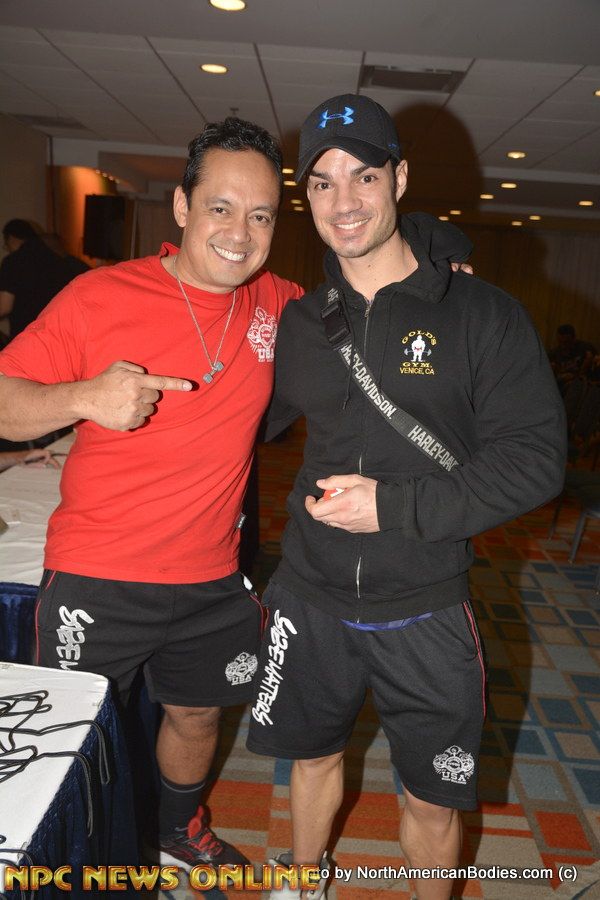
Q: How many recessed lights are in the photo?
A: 15